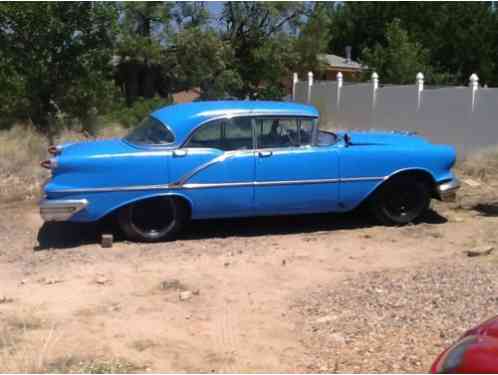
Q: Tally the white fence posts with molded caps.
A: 6